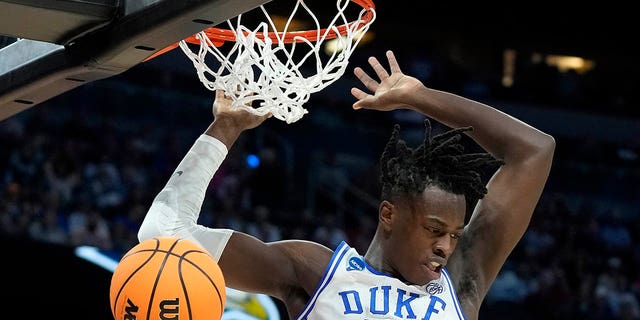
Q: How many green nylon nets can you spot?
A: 0